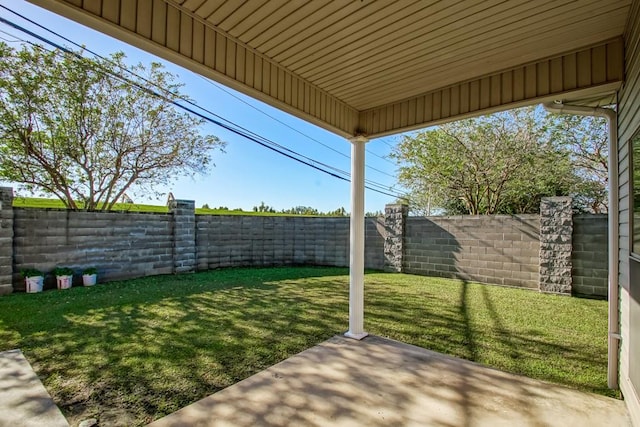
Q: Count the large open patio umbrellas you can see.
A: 0